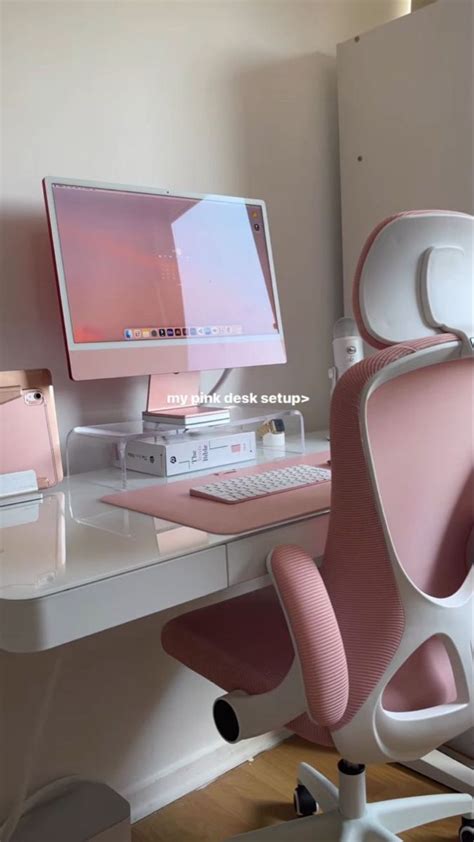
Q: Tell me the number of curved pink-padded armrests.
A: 1